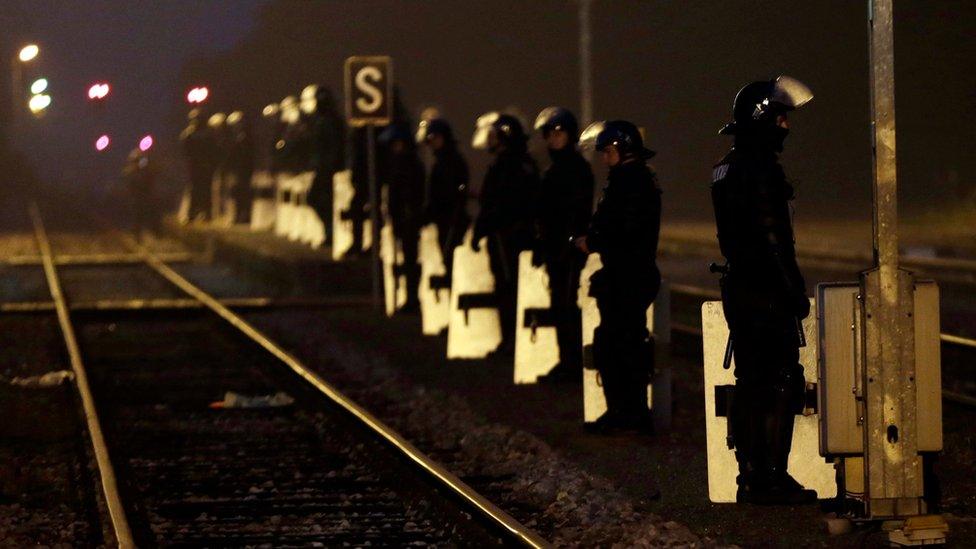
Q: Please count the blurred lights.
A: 7